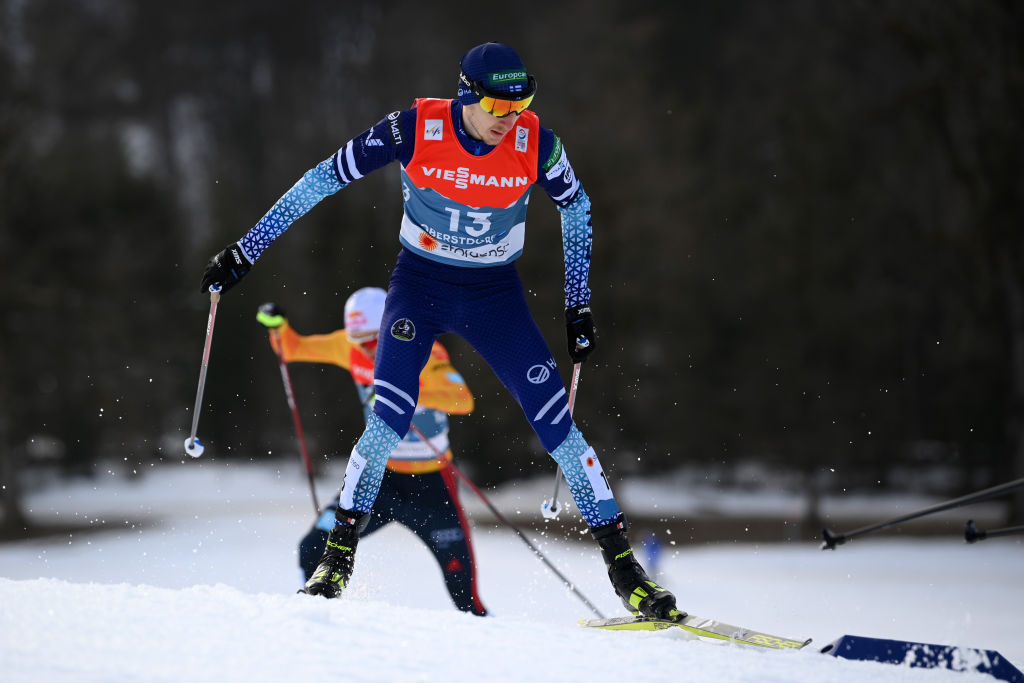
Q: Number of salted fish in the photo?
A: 0